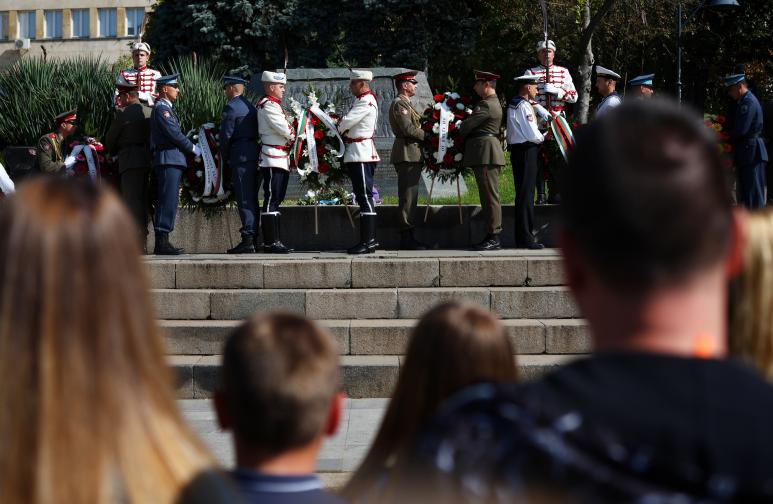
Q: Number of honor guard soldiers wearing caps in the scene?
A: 14